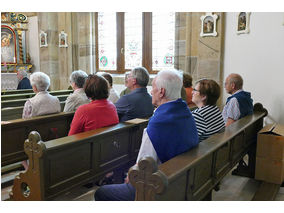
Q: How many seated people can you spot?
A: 11